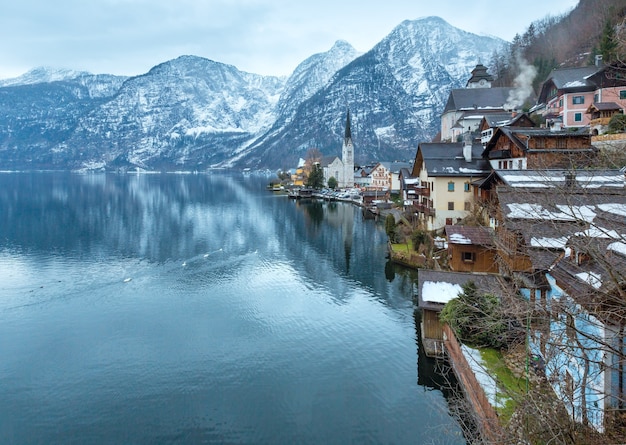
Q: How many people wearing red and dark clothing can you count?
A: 0